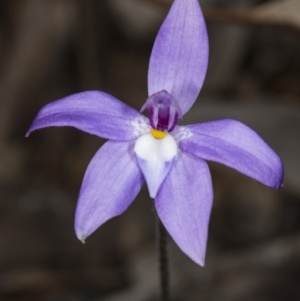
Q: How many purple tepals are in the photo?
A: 5